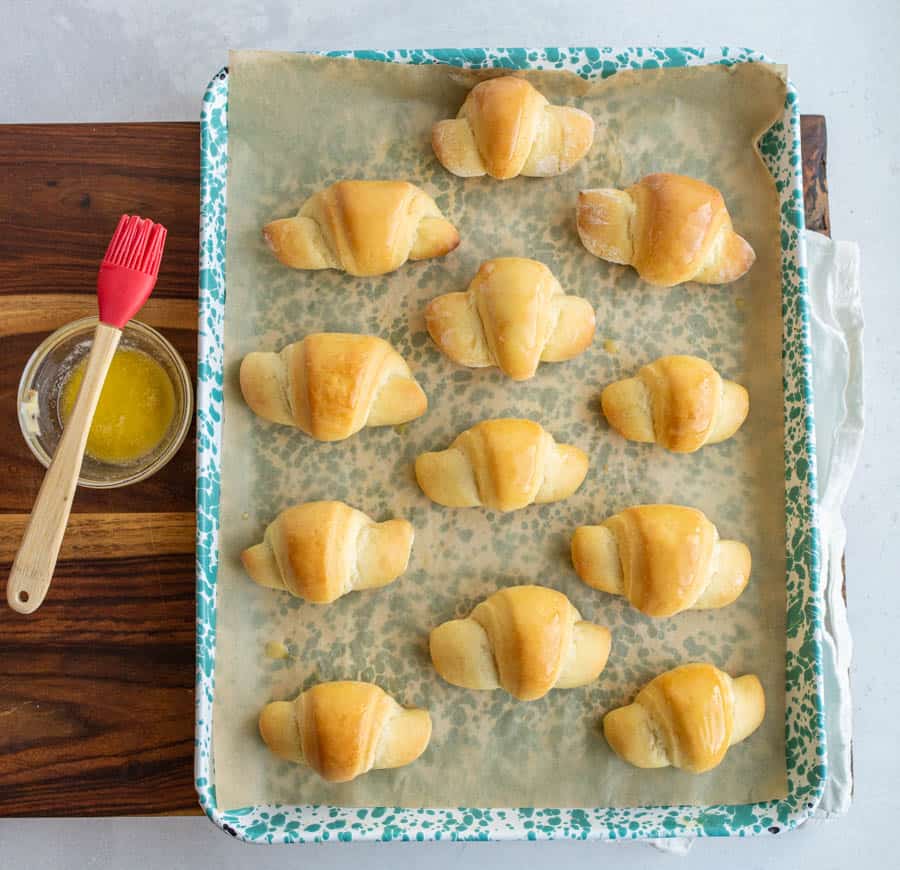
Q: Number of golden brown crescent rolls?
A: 12